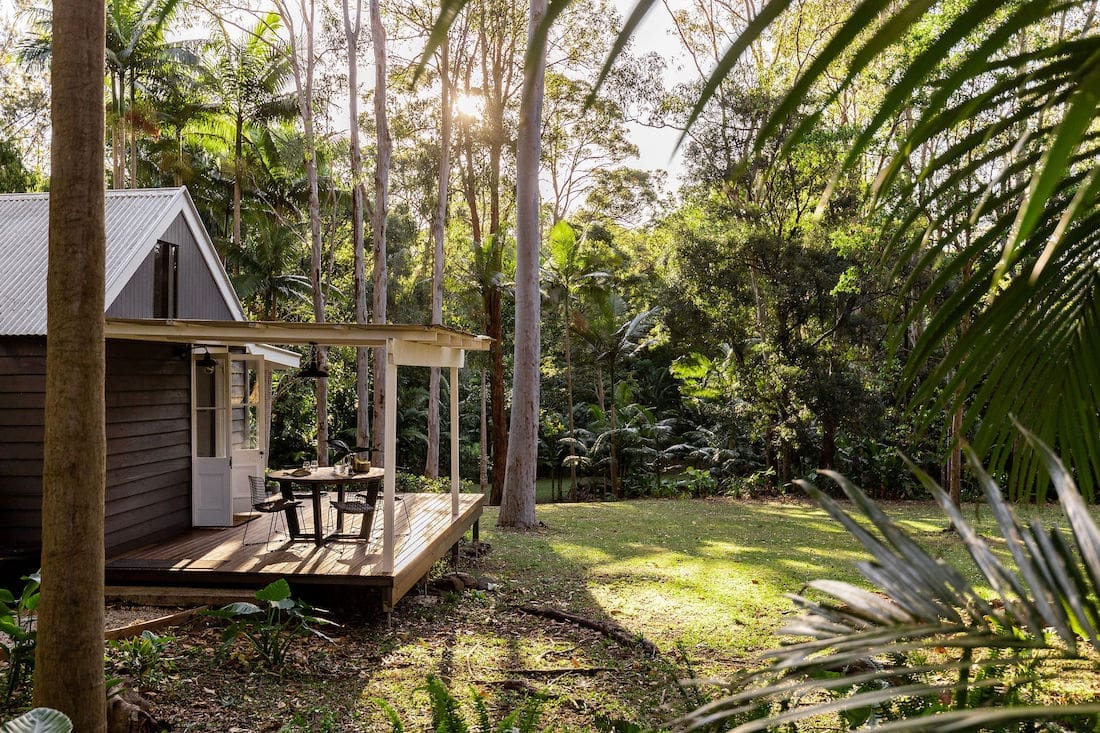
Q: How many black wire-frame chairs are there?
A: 4